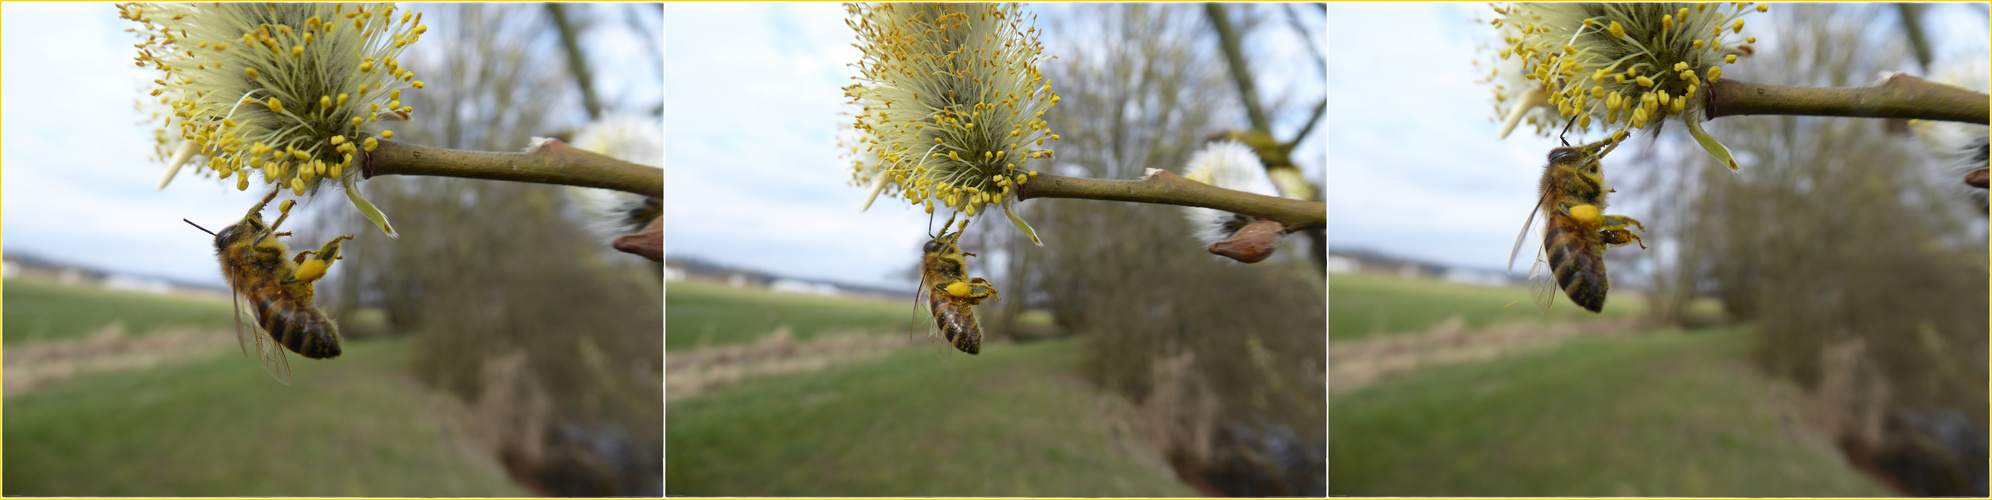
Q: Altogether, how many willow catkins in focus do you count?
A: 3